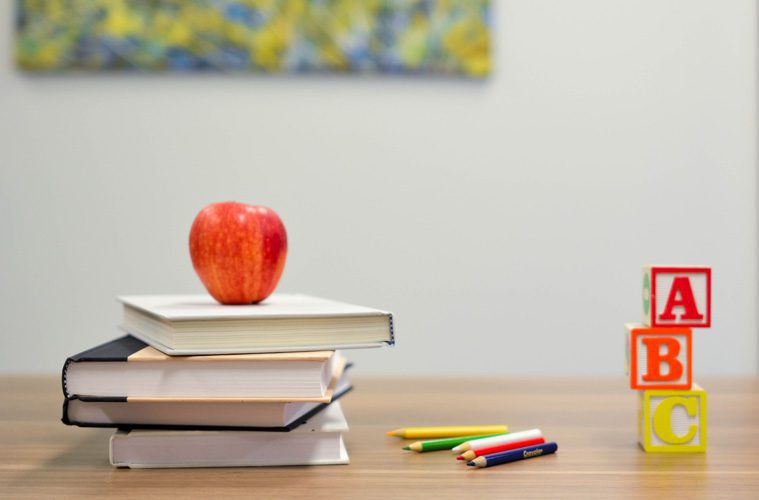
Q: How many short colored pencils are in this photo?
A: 5